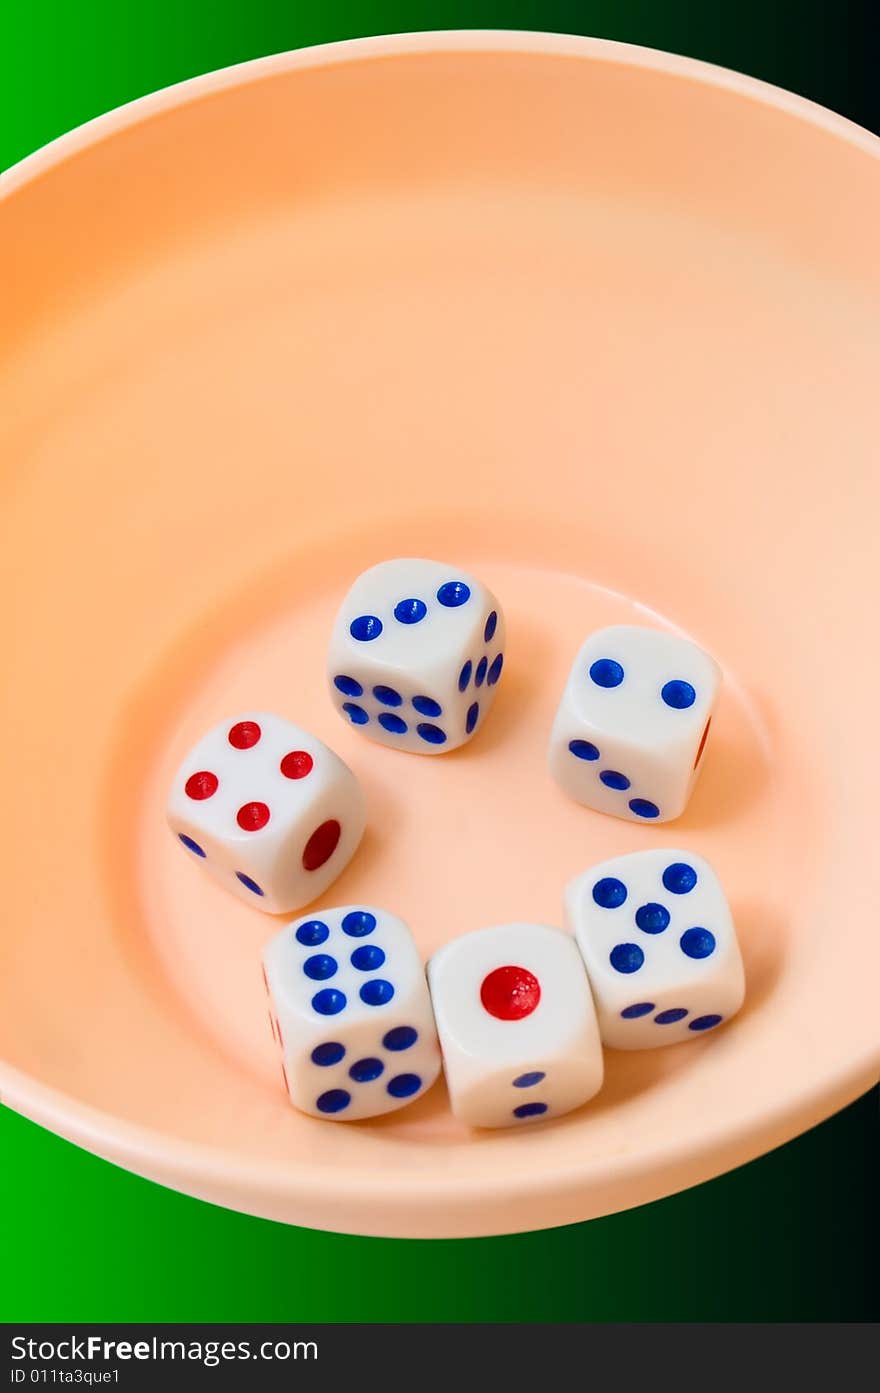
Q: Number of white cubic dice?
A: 6